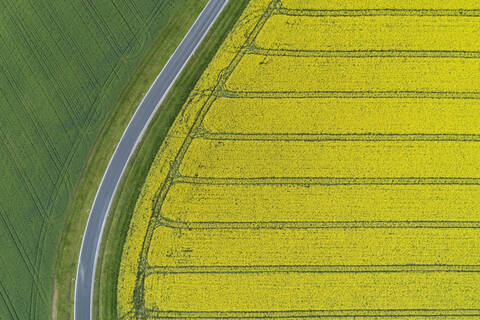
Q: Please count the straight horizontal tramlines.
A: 8